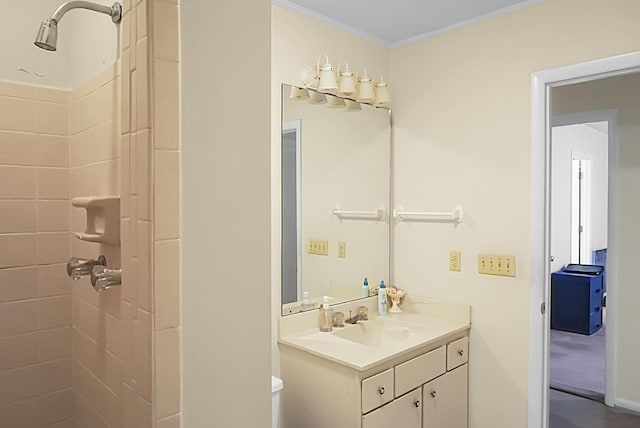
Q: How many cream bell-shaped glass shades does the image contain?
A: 4